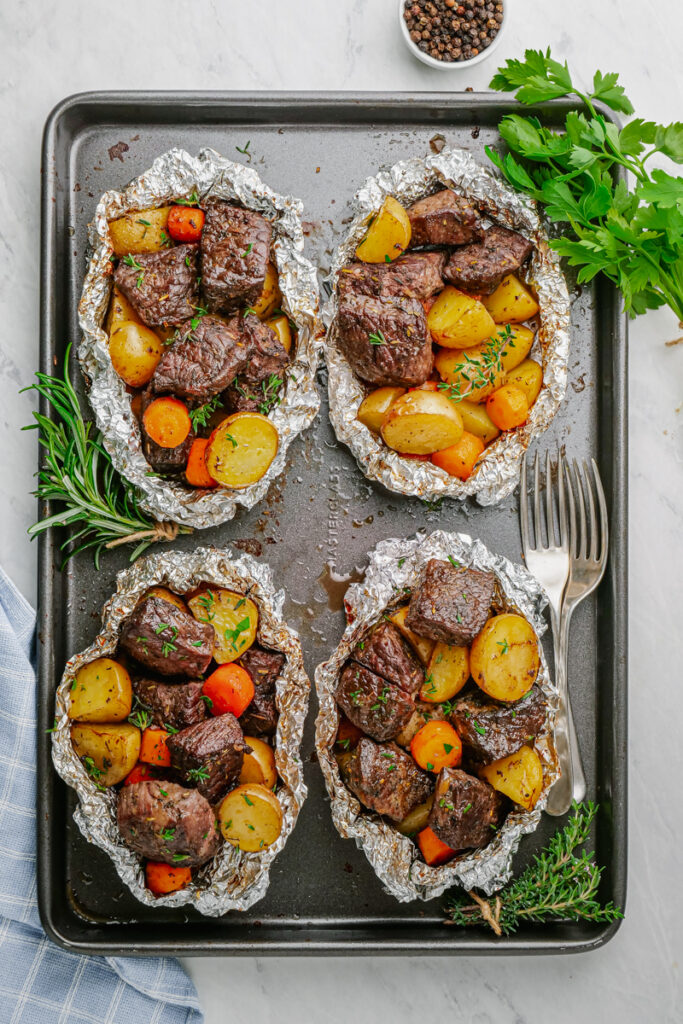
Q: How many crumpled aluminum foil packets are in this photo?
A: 4